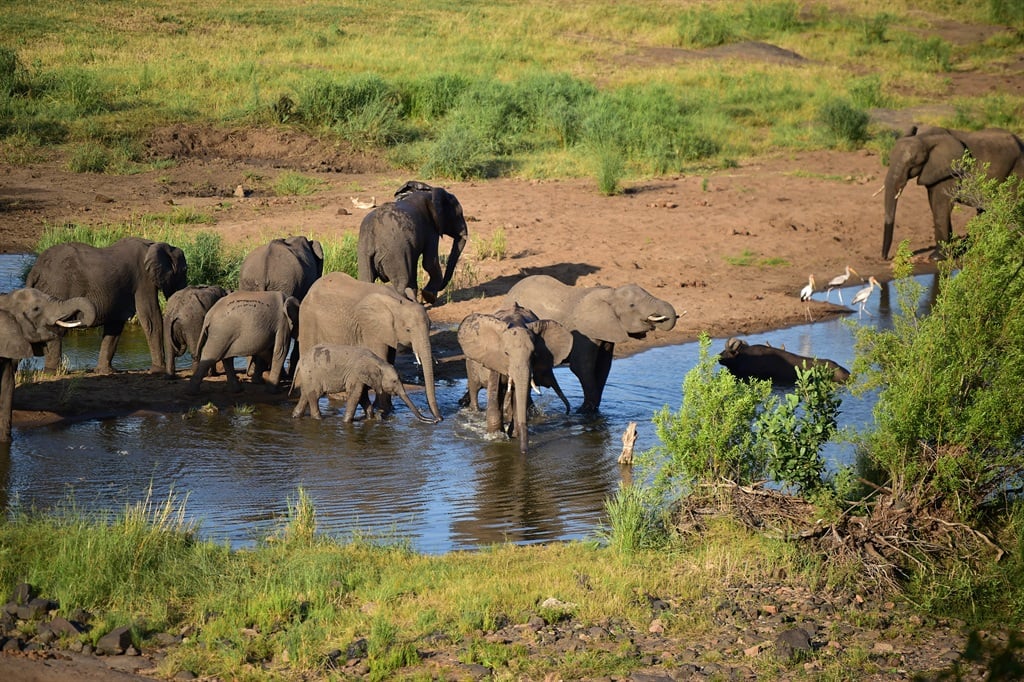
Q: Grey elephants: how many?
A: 12